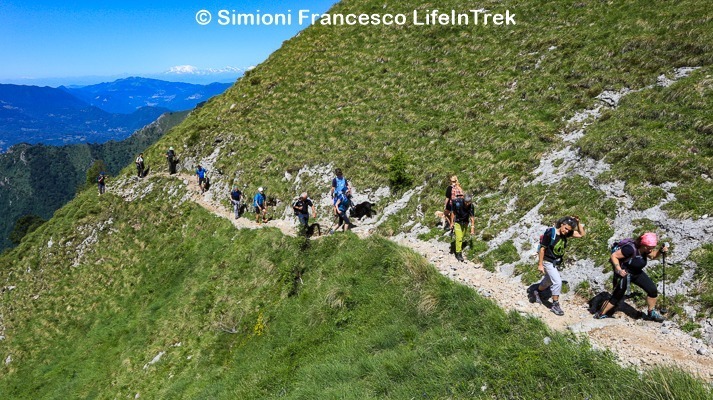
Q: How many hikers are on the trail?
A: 13